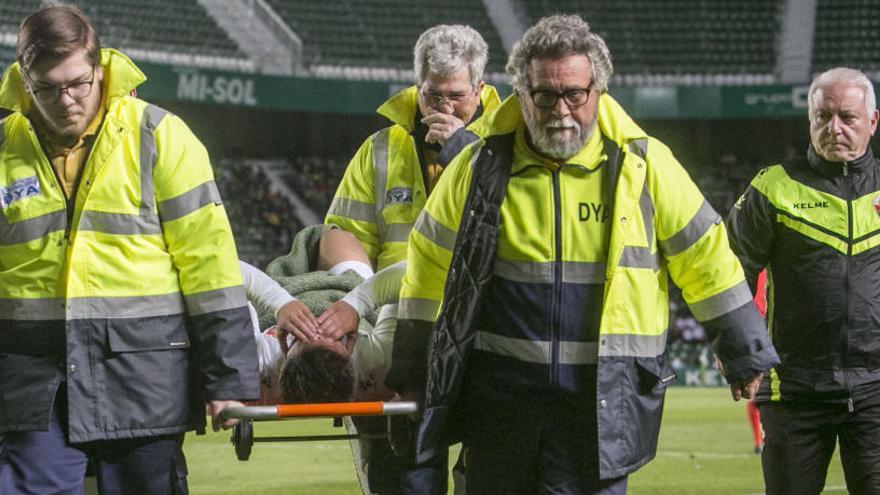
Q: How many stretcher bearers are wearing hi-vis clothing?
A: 3